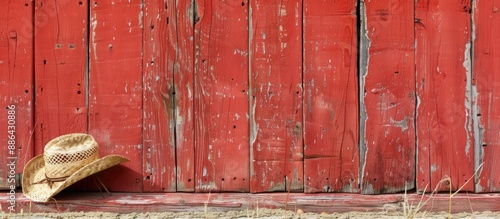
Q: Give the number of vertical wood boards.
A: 10